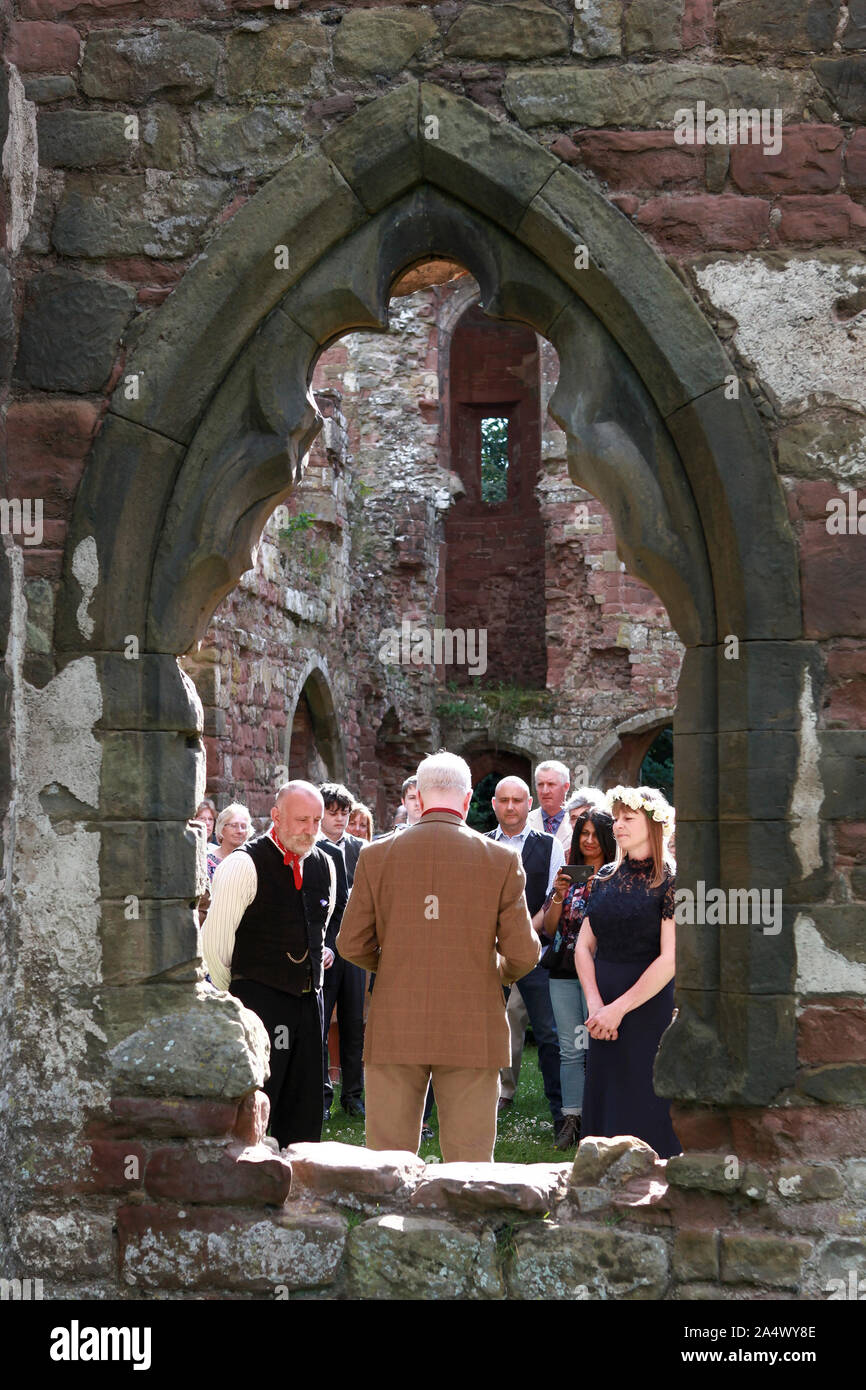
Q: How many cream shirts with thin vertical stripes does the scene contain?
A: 1